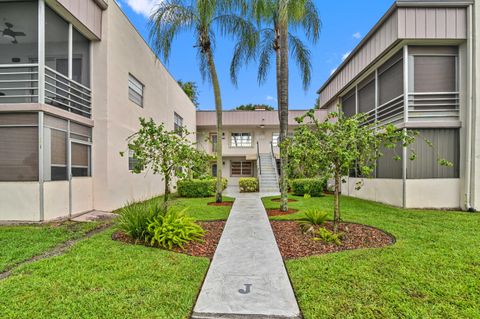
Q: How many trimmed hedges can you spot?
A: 3